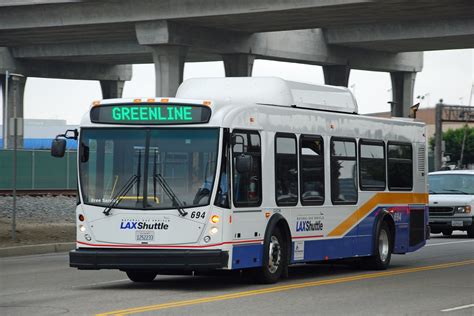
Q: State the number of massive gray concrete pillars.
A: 6